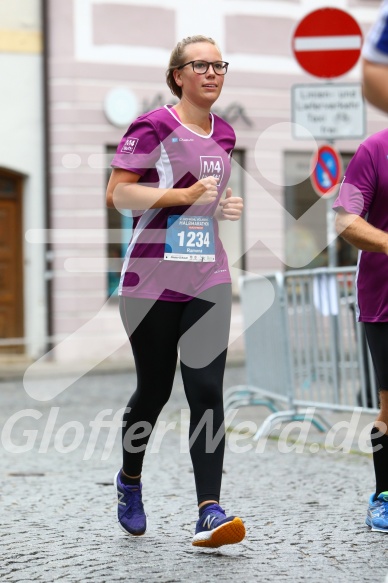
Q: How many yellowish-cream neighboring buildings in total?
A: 1